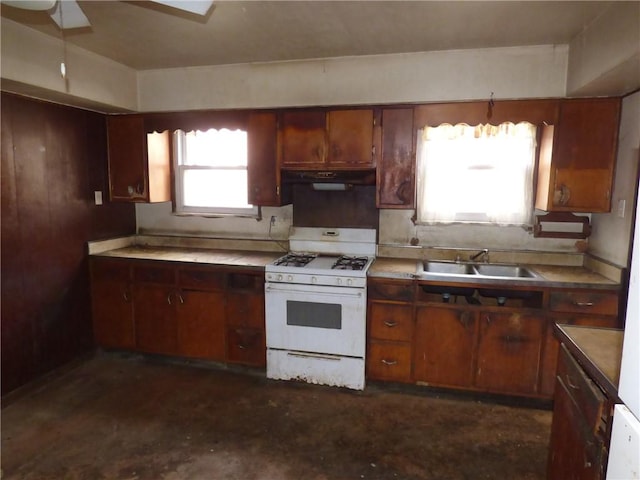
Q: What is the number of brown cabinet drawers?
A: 11